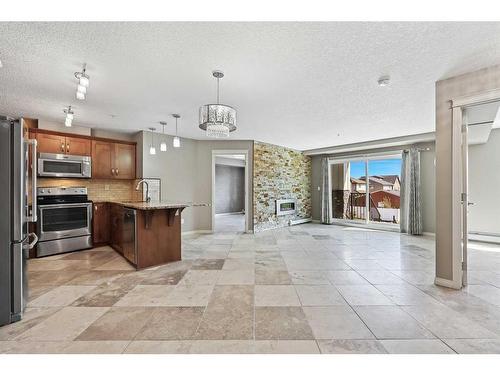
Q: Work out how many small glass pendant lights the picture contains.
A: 3